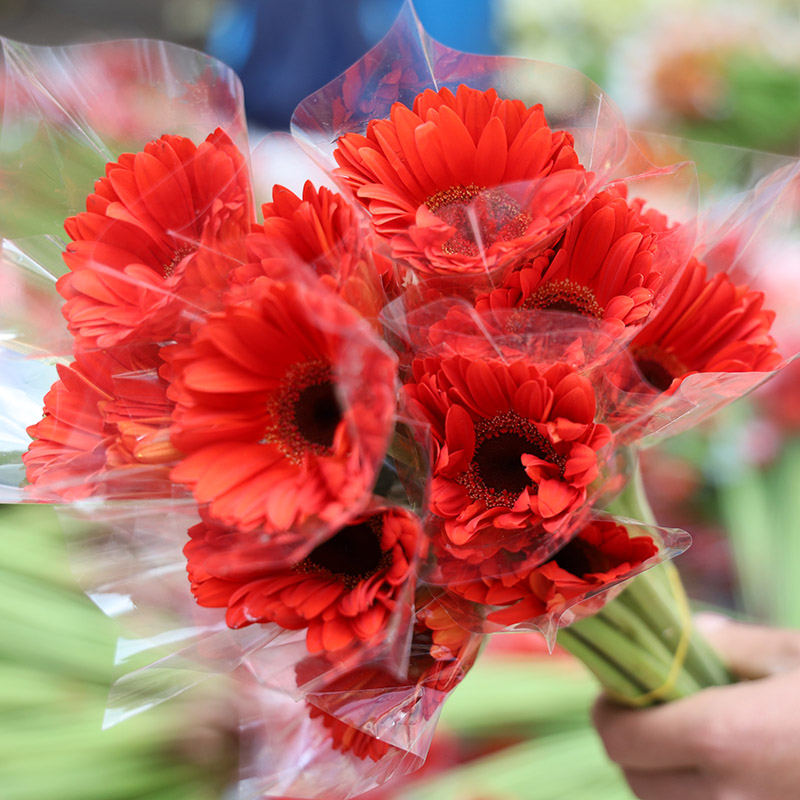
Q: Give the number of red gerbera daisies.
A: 11